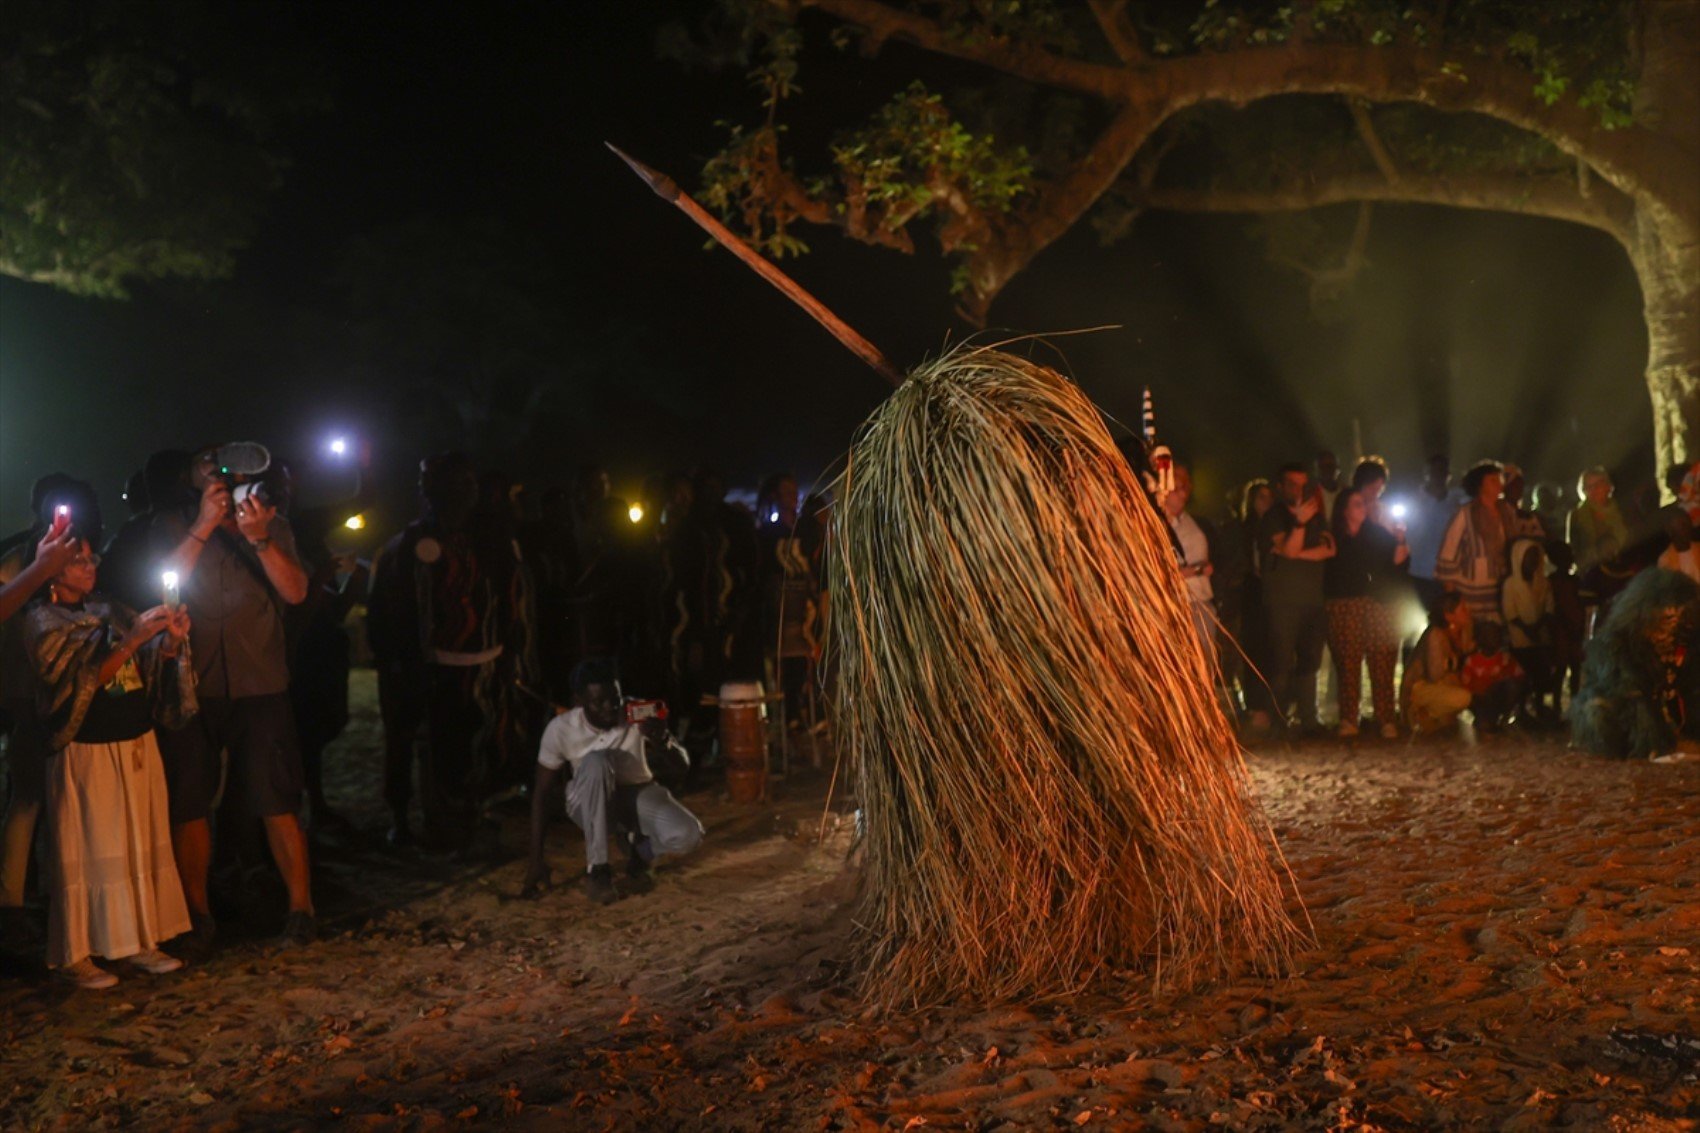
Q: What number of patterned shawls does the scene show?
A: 1